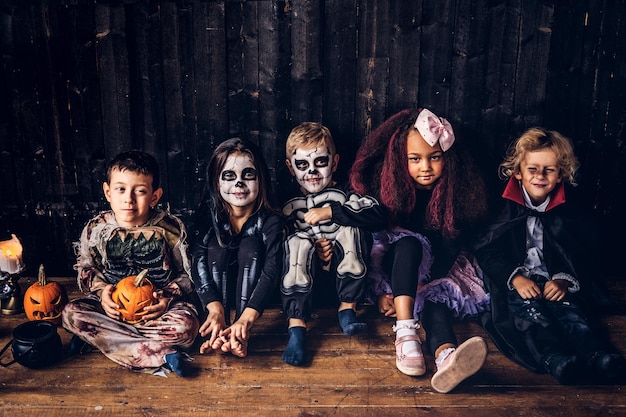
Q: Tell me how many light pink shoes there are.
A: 2